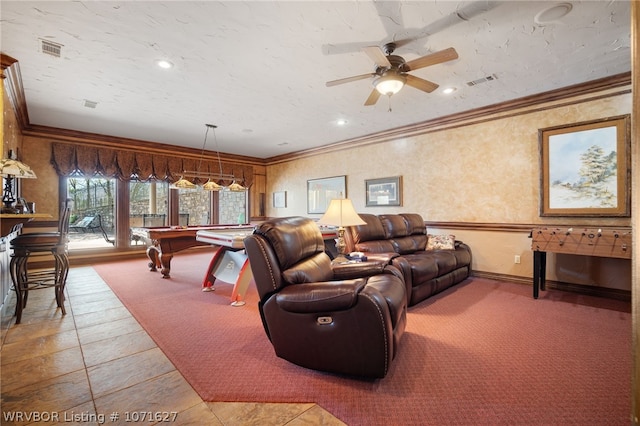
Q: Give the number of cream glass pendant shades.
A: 3